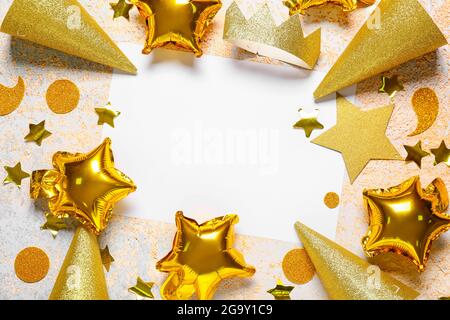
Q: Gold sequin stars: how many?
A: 12